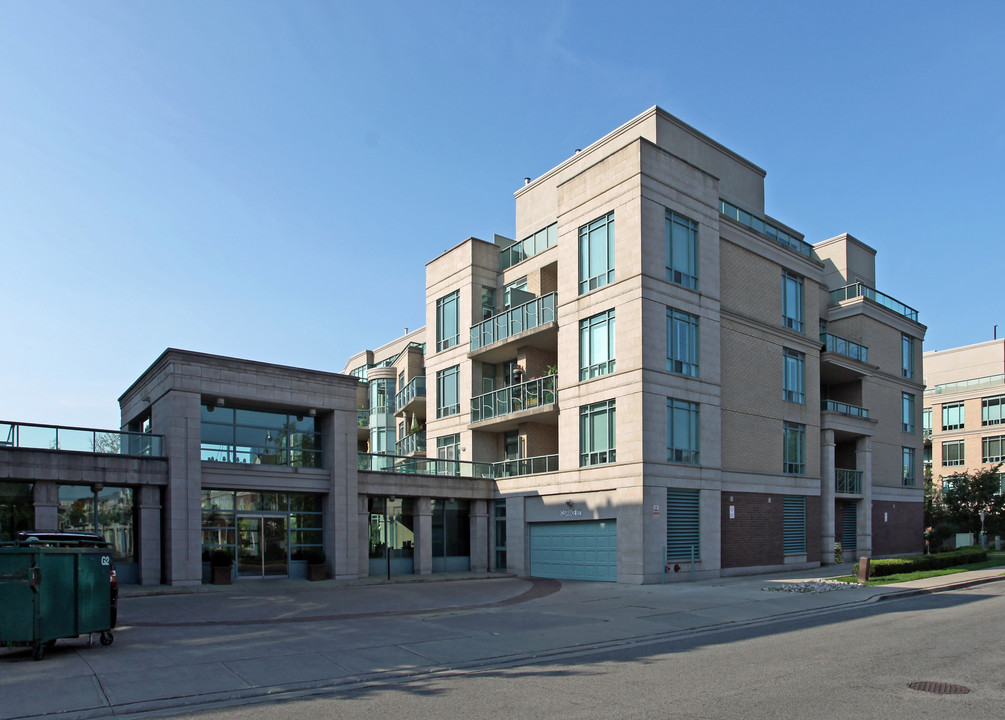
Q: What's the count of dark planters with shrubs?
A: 2